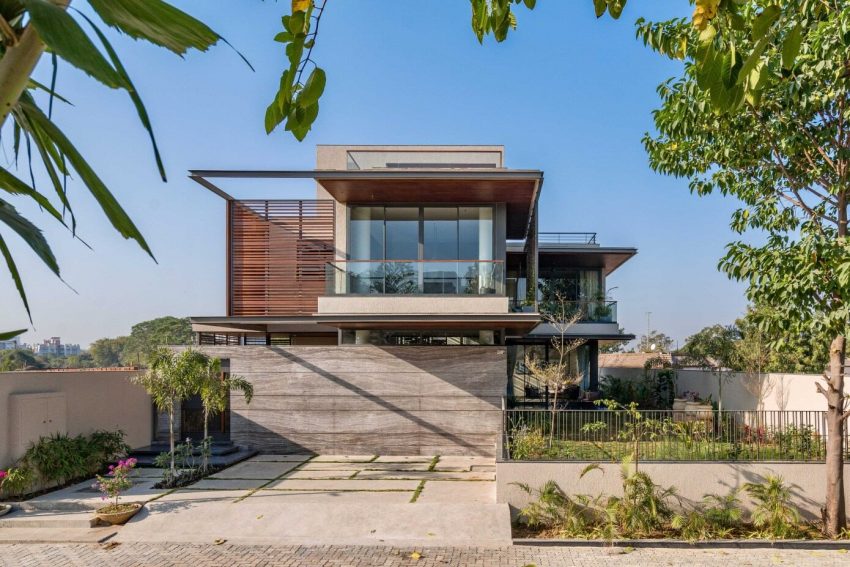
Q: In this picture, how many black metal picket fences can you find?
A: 1